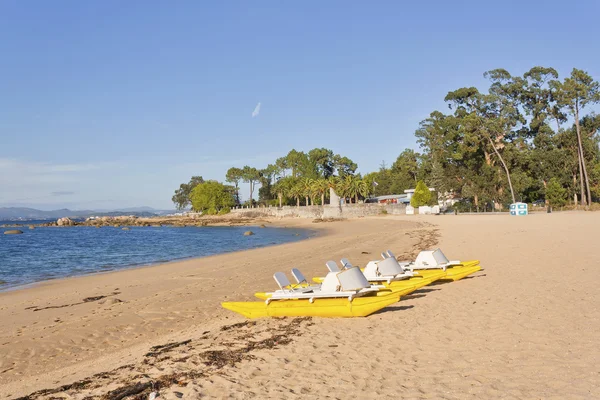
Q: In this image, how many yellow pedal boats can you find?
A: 3